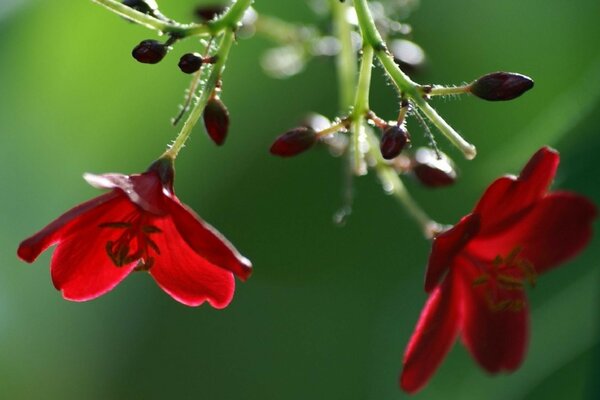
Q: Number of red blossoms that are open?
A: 2